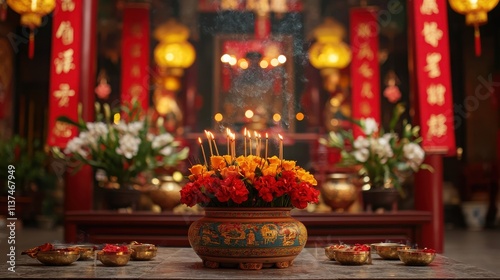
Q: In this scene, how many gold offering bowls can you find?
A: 8